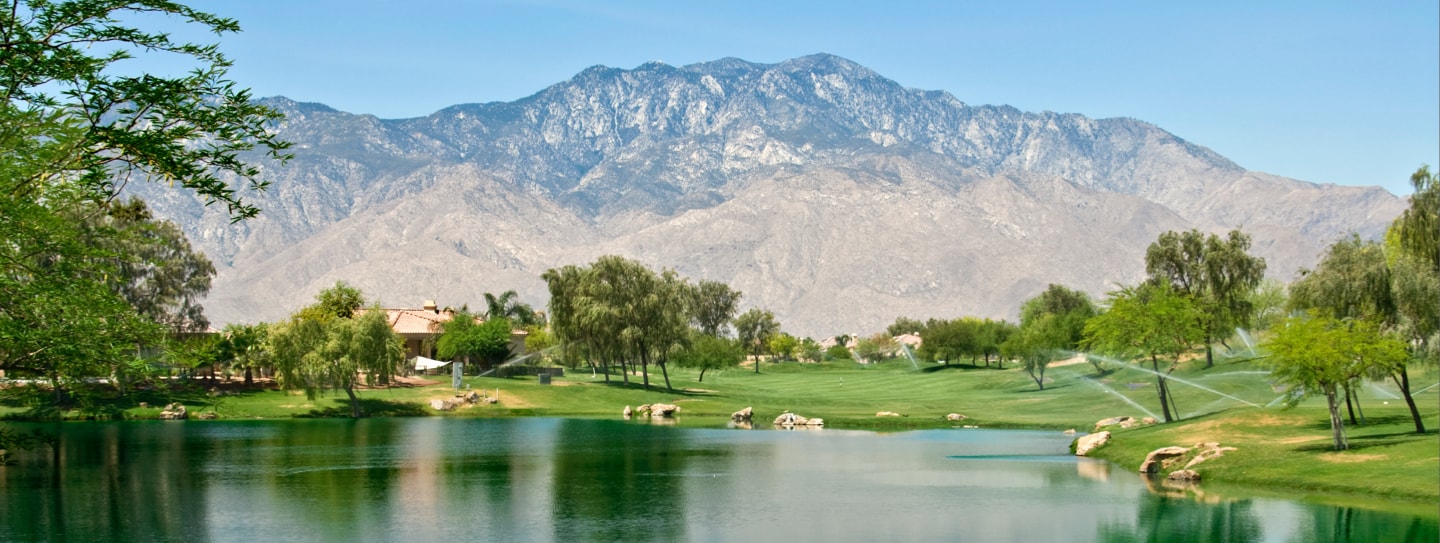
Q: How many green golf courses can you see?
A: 1